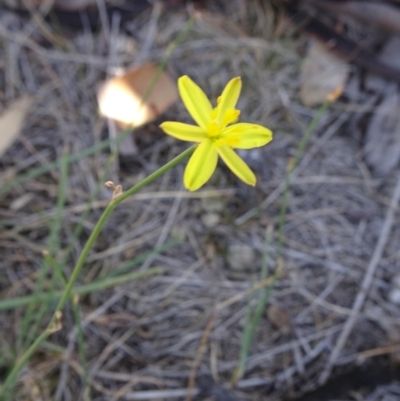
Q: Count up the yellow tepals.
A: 6